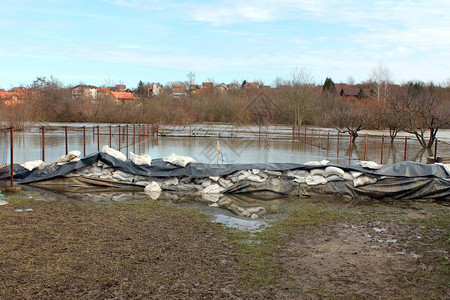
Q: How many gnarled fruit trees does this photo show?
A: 3